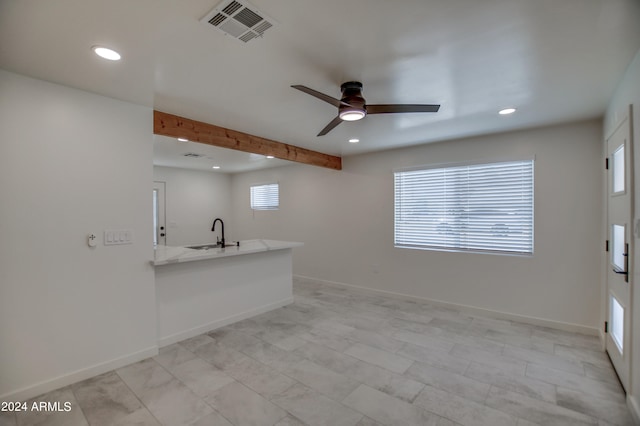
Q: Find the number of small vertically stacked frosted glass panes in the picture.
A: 3